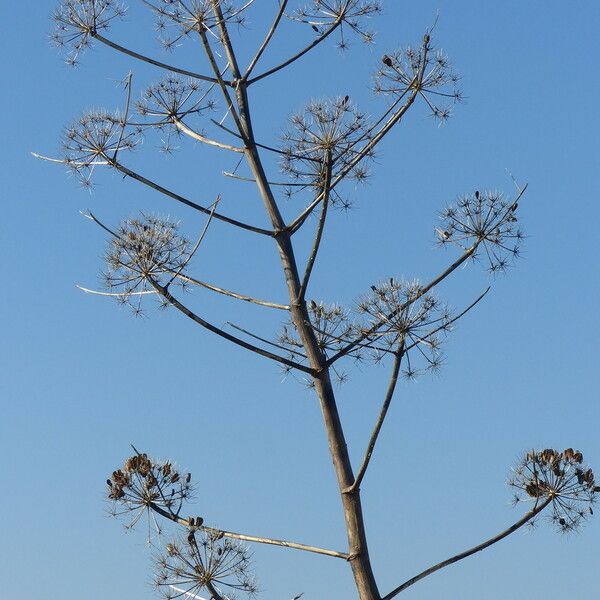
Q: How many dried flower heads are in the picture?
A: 14